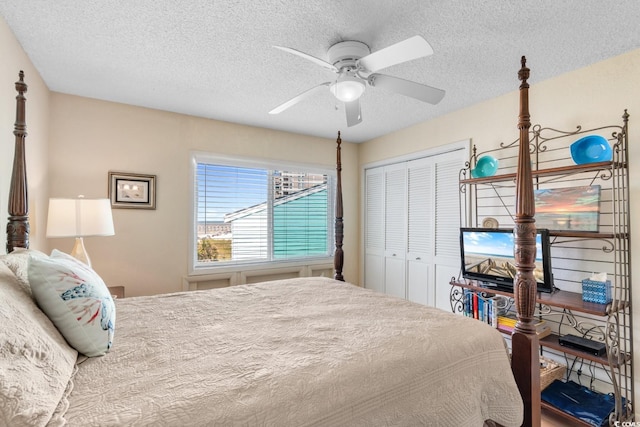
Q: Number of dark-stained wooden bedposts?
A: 3